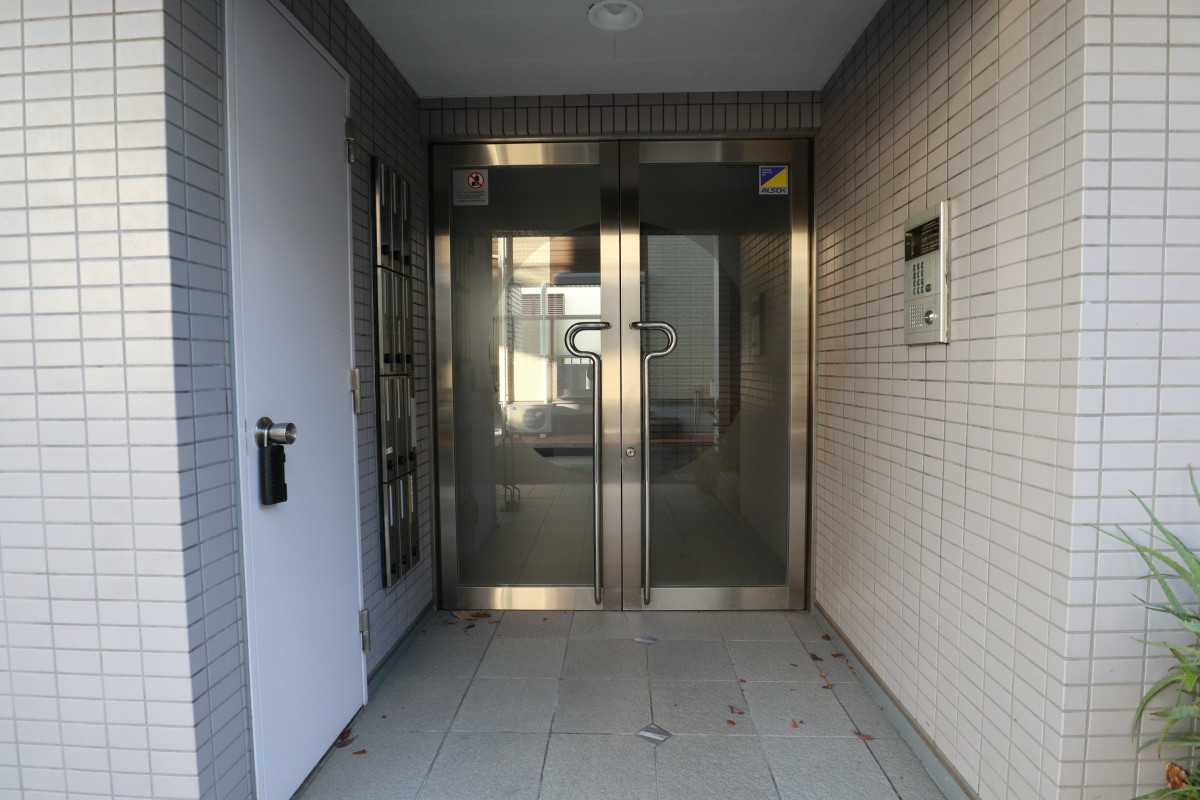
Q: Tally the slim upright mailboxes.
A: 12